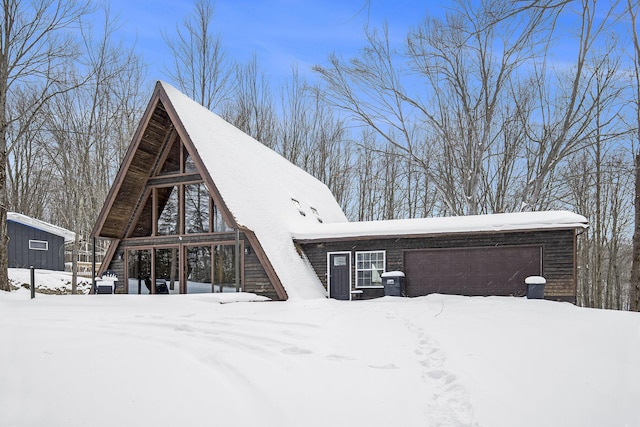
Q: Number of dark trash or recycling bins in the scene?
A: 2